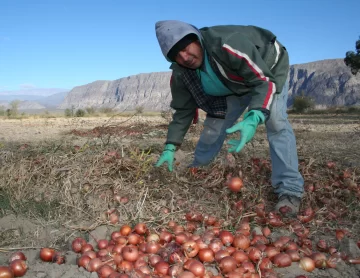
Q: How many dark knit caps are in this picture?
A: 1